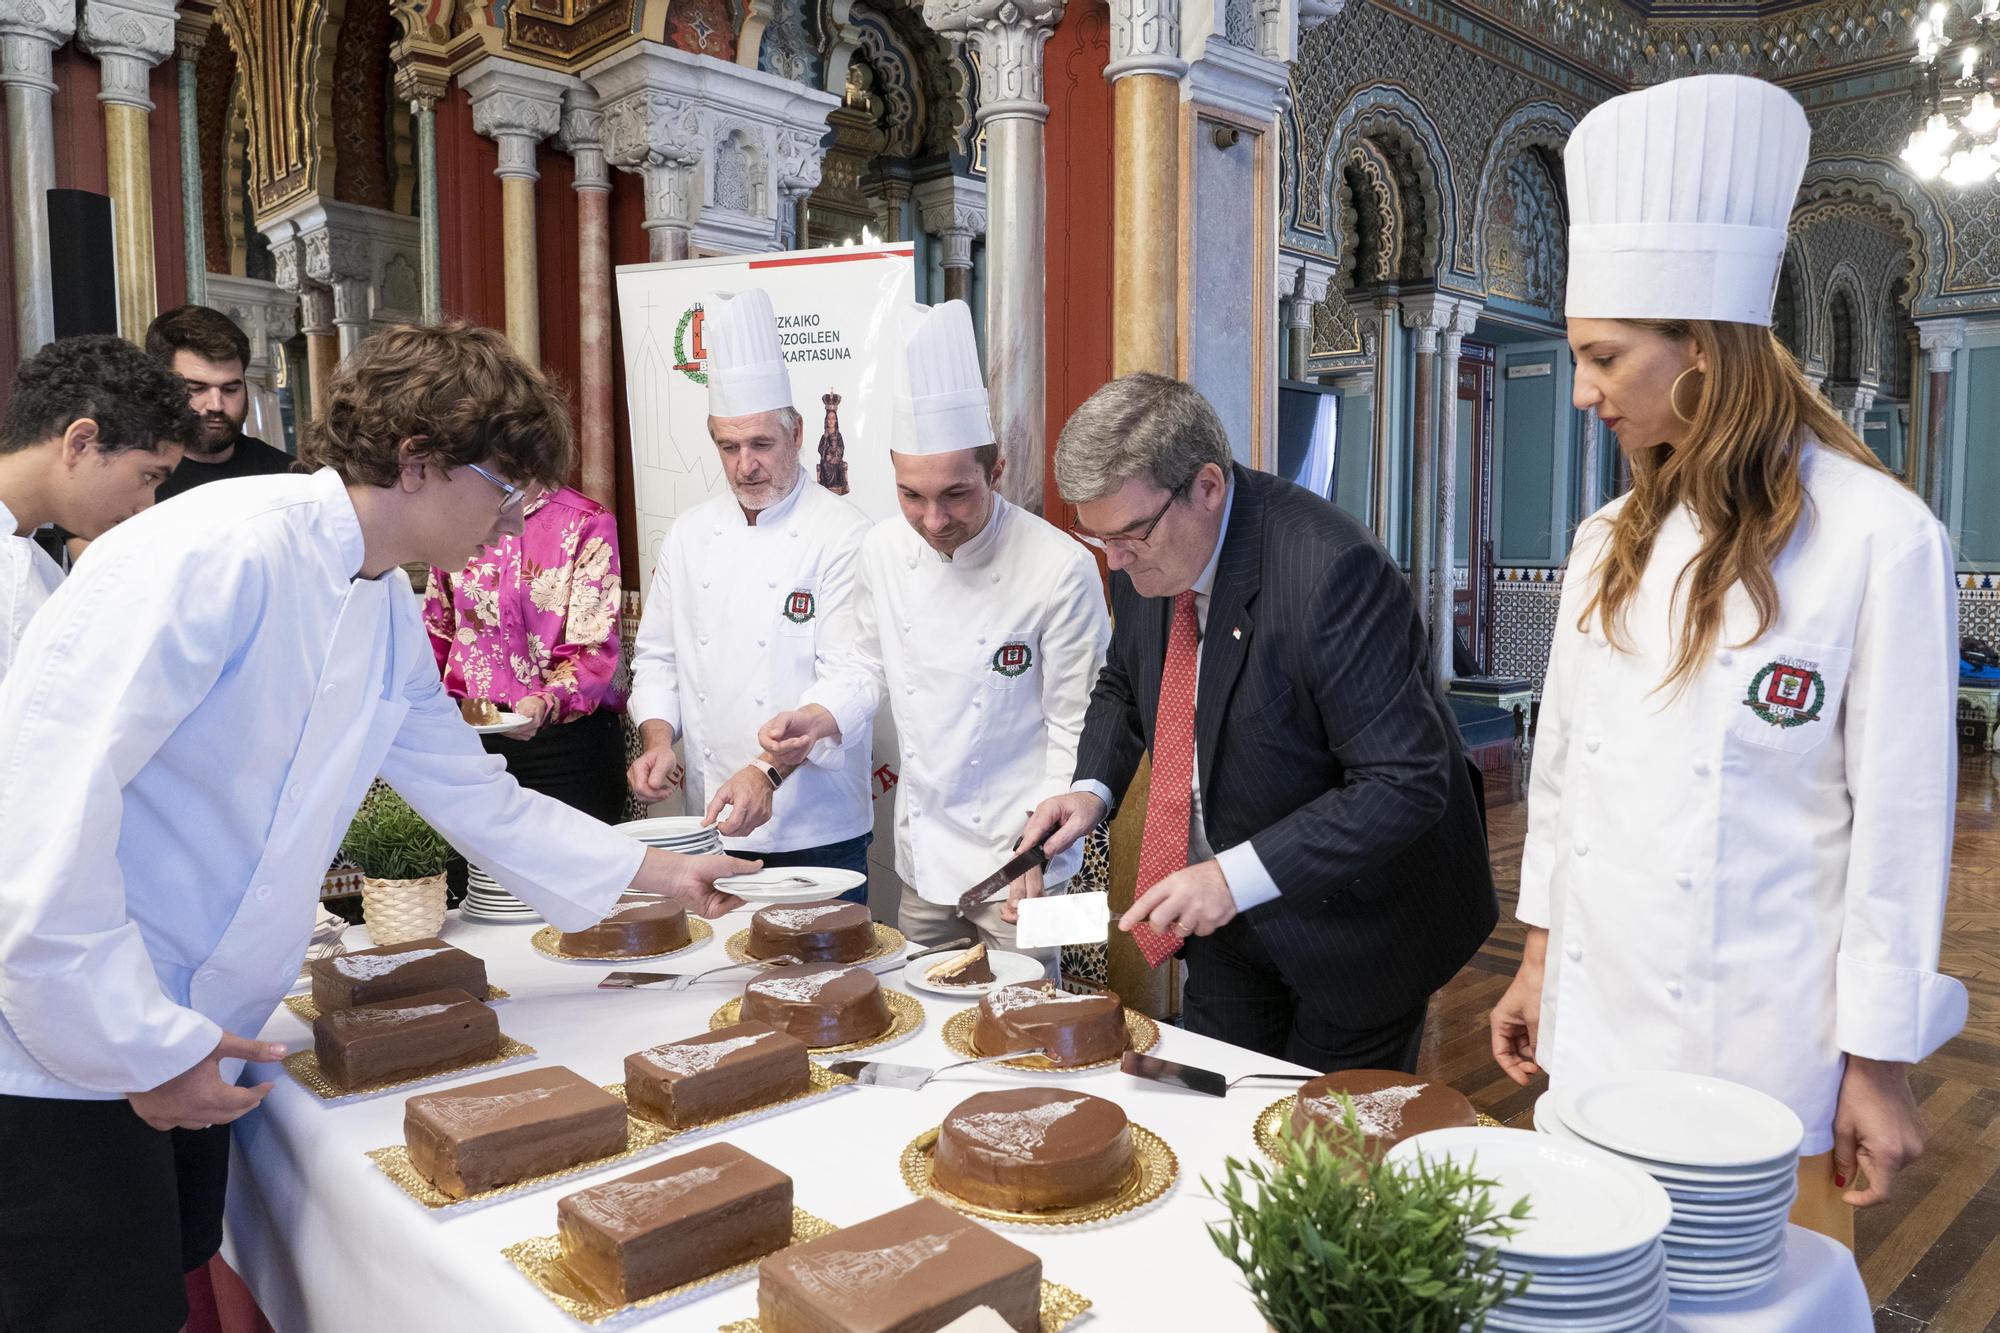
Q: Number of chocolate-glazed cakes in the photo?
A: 12